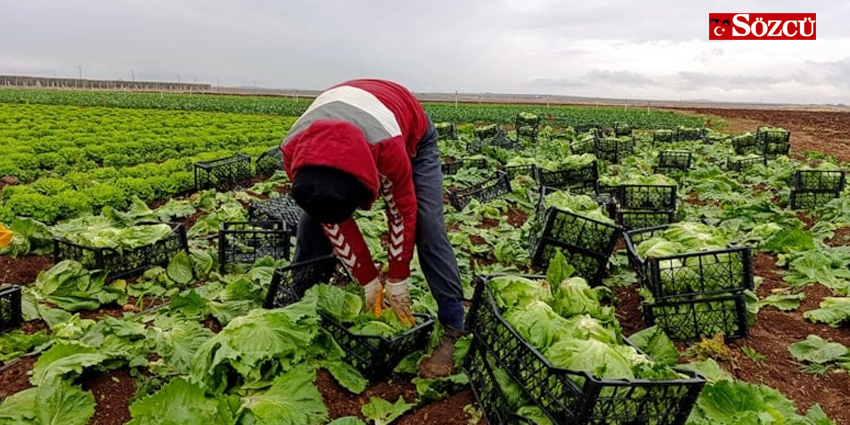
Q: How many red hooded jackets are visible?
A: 1